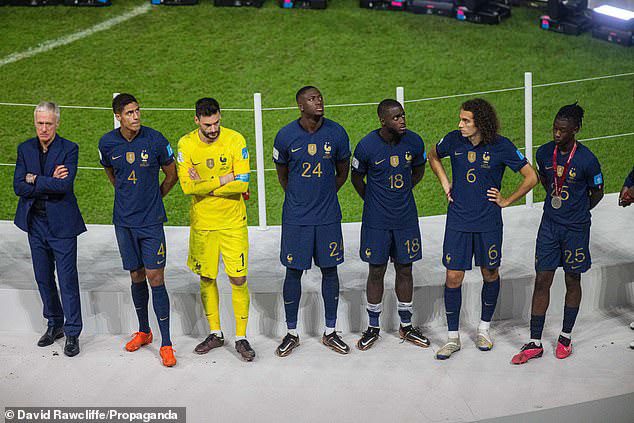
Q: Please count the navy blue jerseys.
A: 5